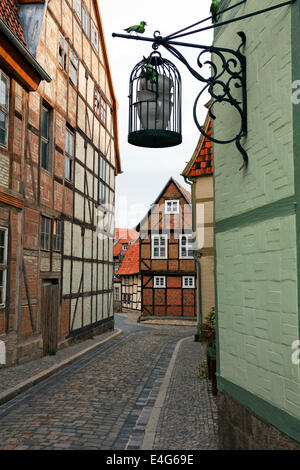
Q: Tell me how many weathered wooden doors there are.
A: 1